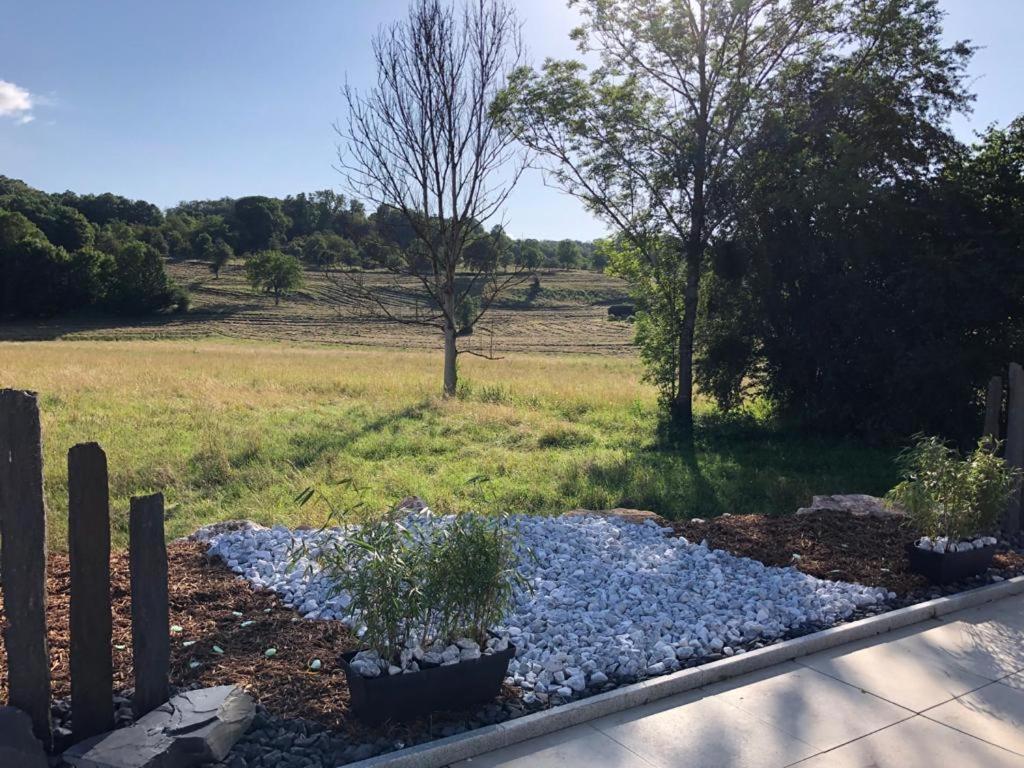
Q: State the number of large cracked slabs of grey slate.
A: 1